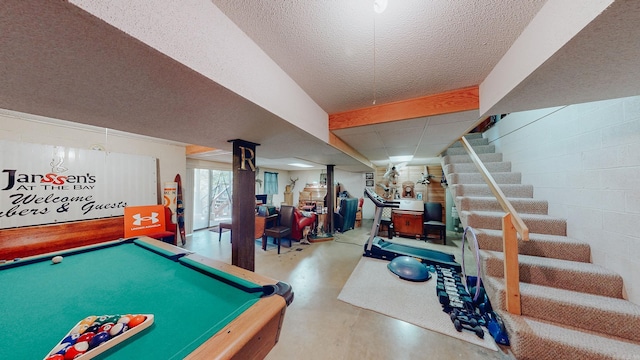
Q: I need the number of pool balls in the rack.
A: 15